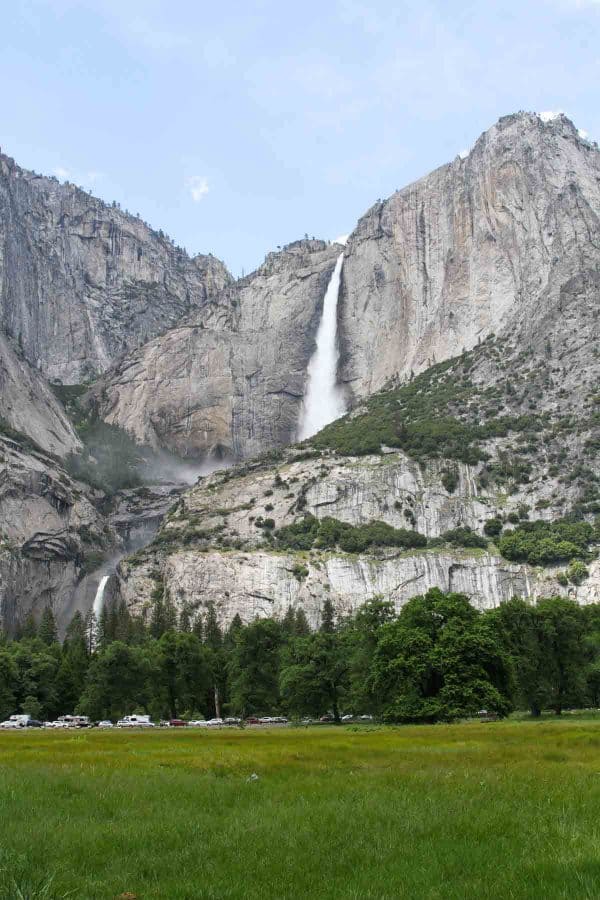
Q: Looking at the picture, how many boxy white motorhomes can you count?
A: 3